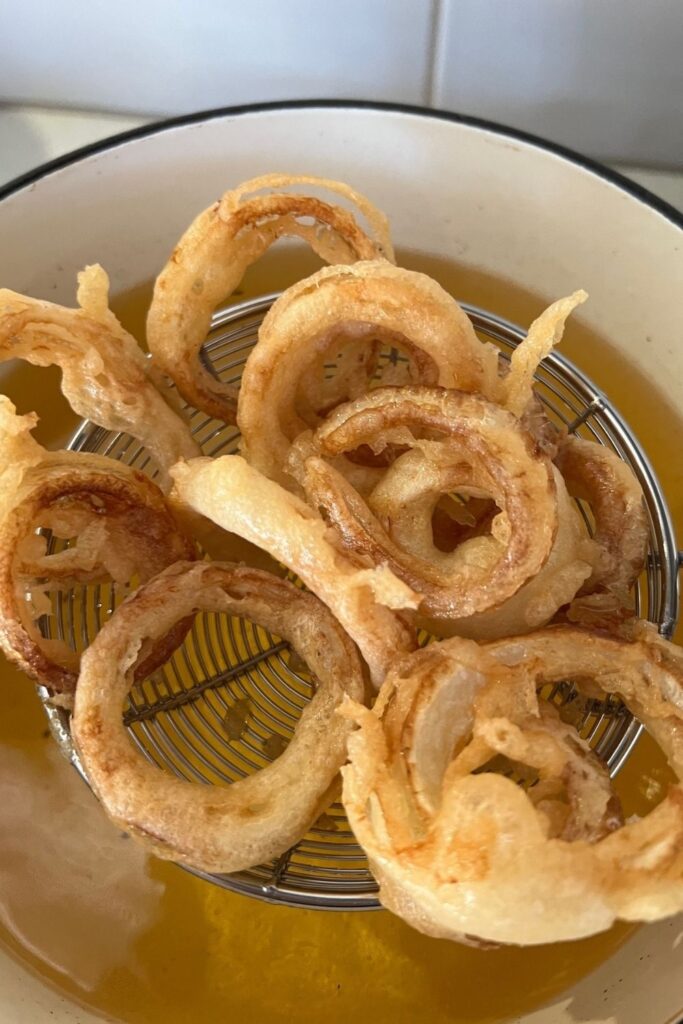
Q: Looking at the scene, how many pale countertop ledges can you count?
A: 1